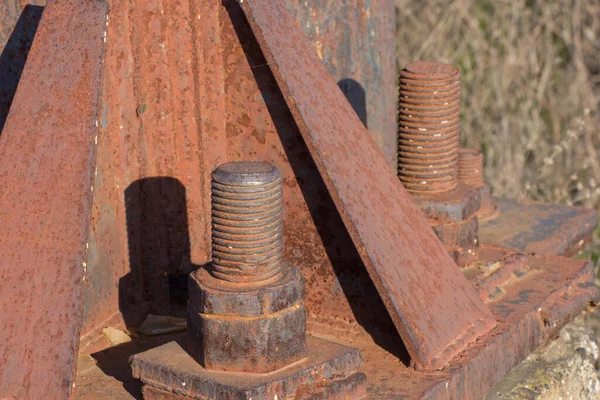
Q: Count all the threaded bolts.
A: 3